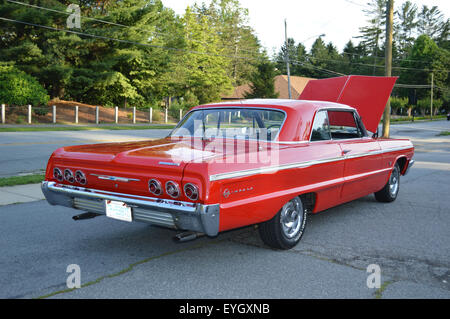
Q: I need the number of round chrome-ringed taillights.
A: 6